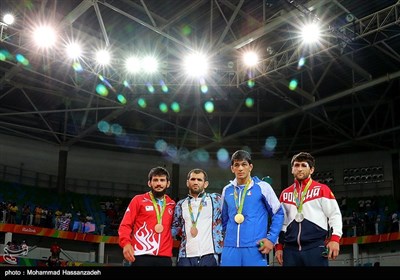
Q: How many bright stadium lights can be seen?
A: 9